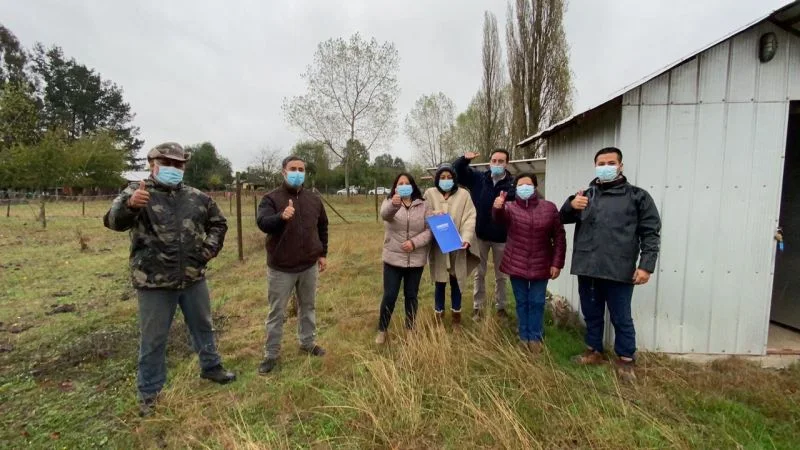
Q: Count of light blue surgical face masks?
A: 7